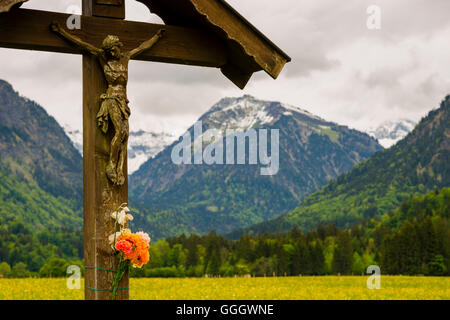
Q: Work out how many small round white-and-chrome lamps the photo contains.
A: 0